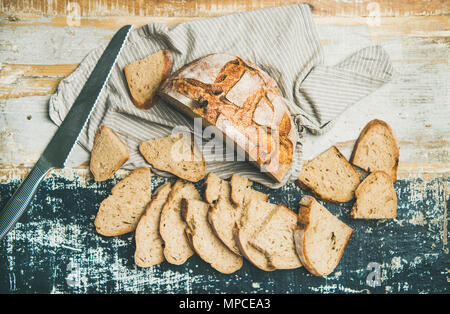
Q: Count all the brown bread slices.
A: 15